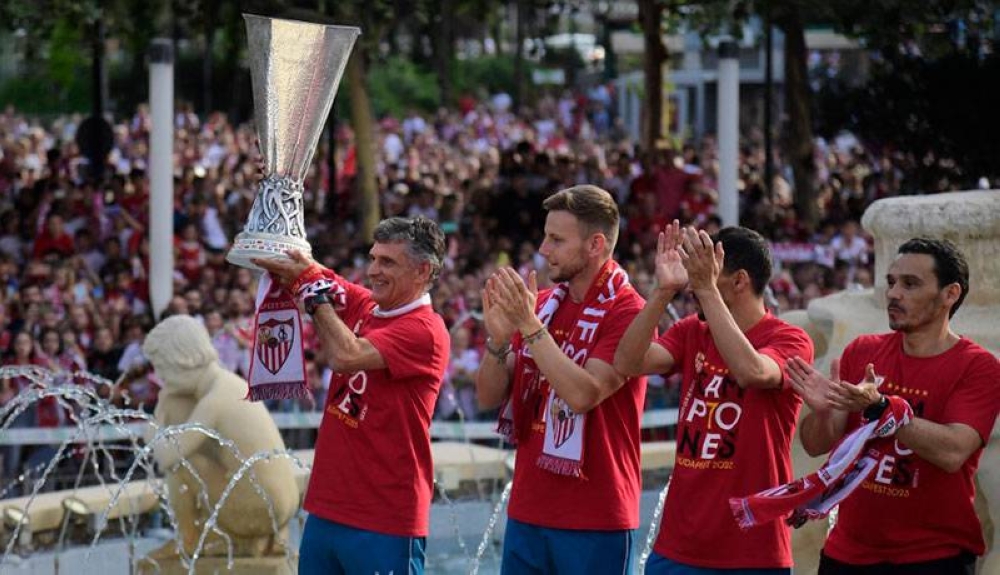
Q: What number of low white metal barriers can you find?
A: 1